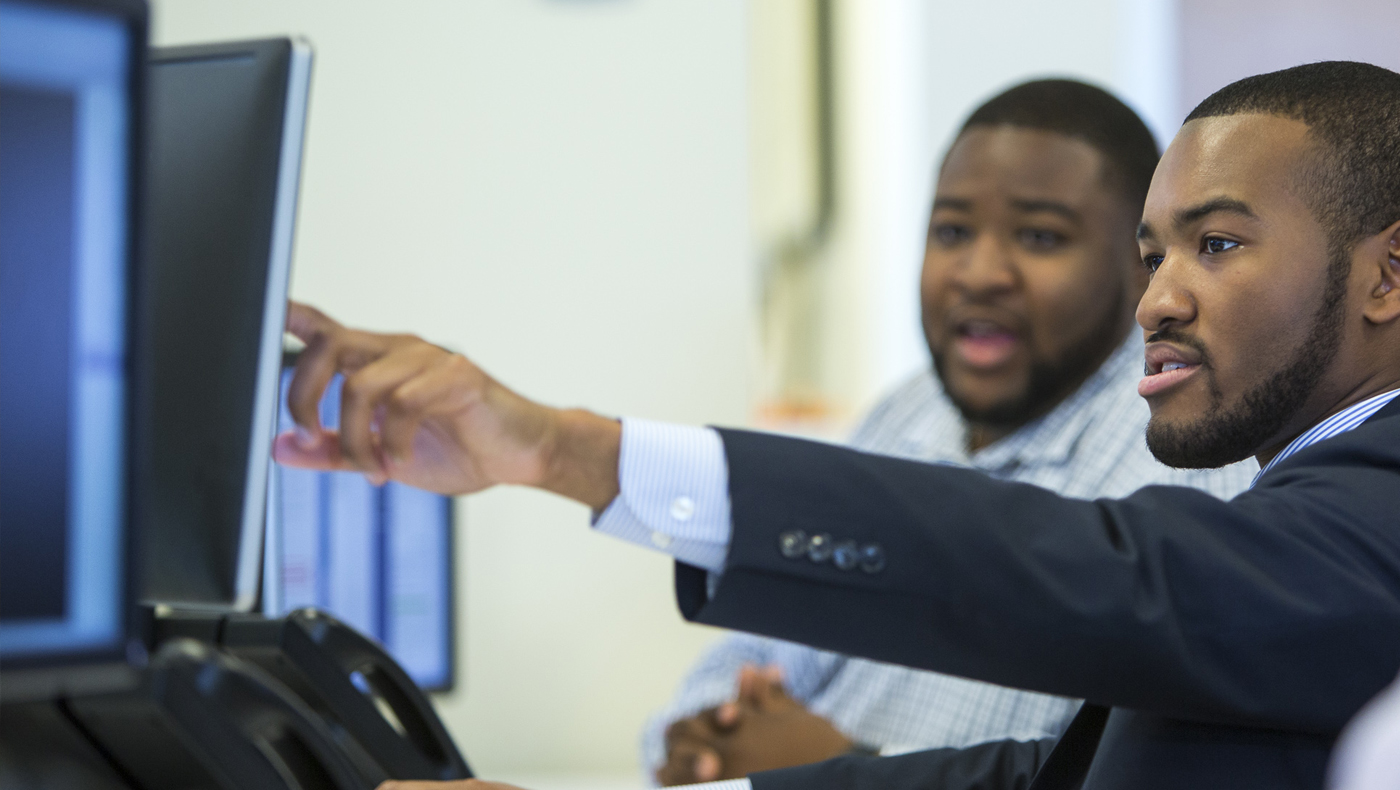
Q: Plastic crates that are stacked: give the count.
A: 0